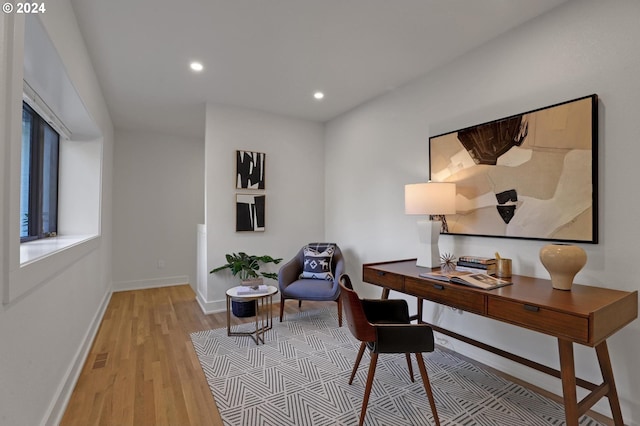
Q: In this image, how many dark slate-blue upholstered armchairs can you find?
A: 1